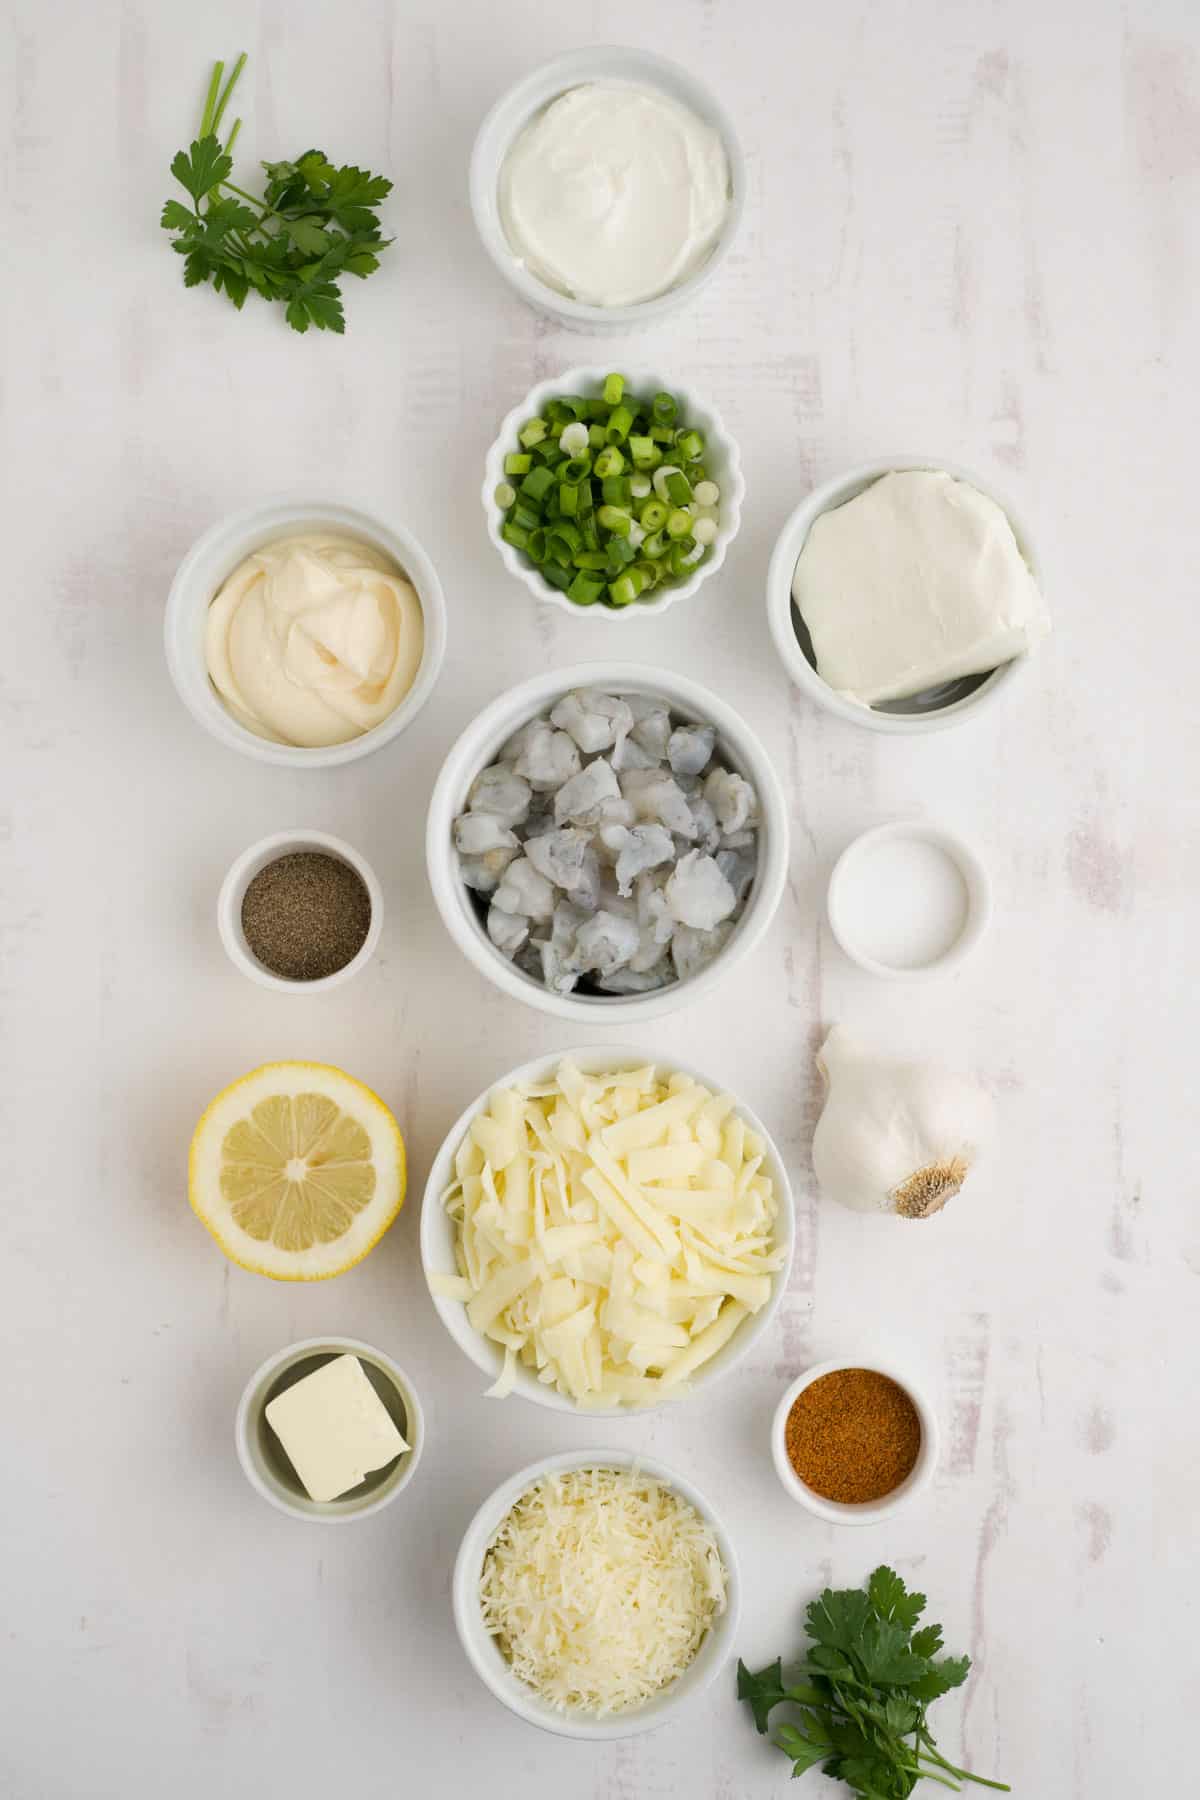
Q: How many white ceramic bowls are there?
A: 11